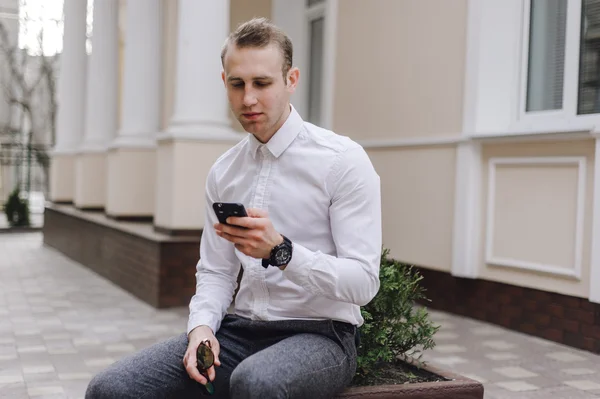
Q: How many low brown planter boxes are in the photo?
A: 1